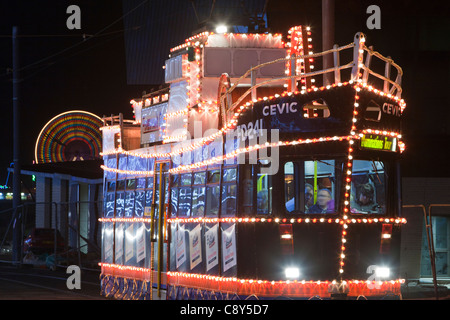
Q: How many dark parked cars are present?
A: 1